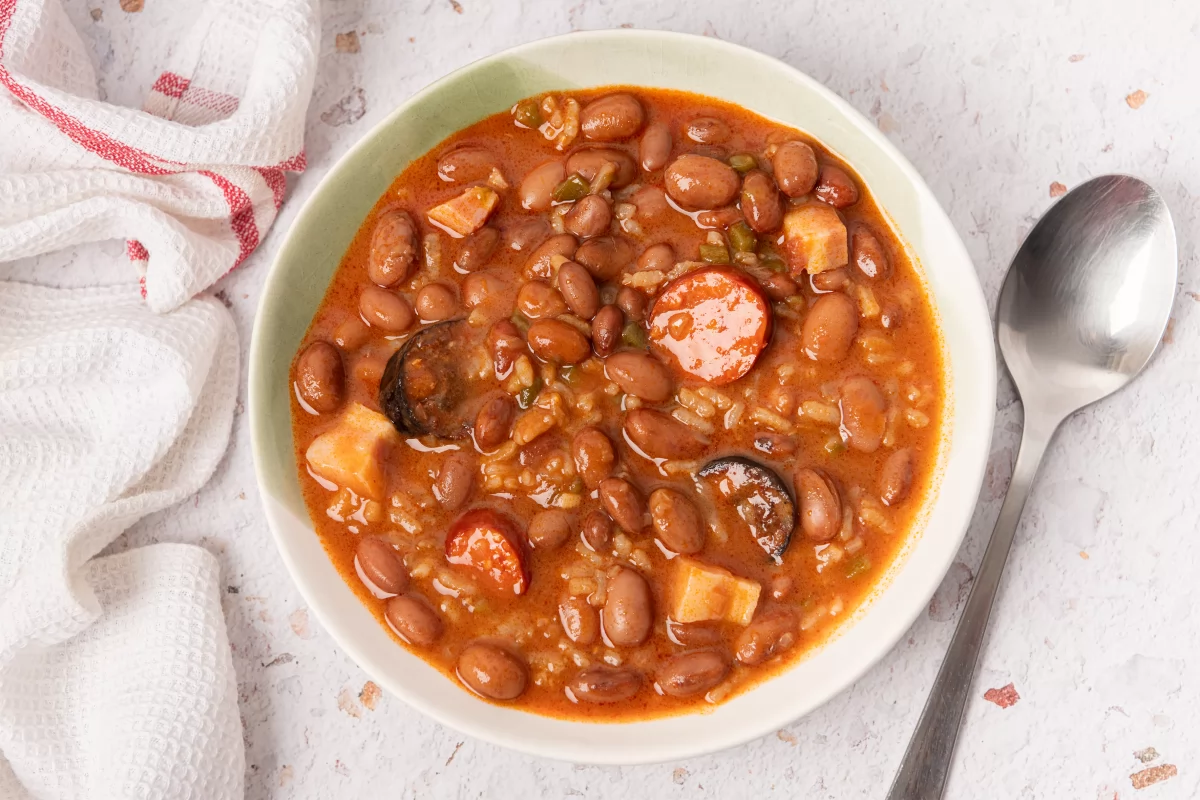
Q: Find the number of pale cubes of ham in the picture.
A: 4